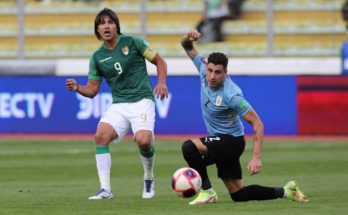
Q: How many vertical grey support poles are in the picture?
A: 3